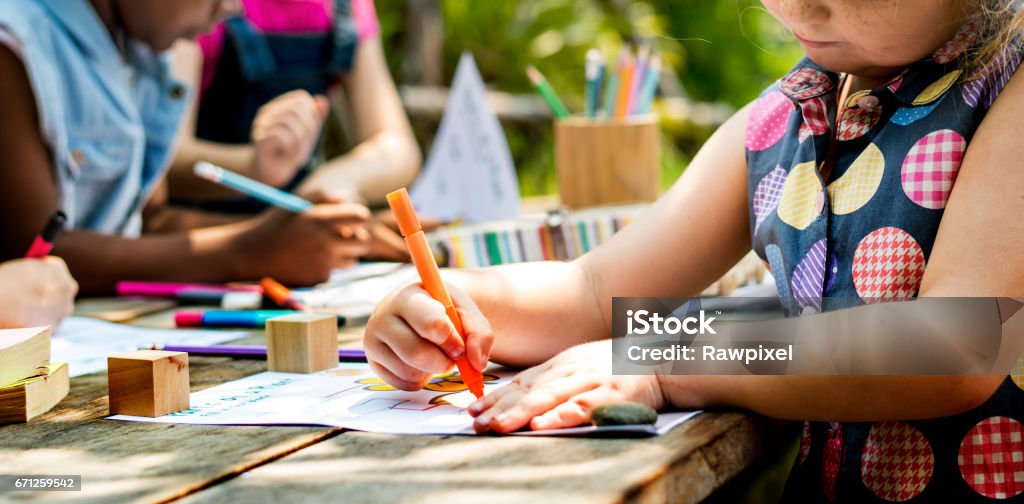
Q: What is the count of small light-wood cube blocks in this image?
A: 2